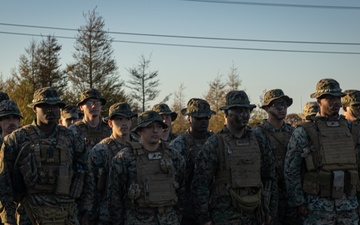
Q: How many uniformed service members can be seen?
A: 14